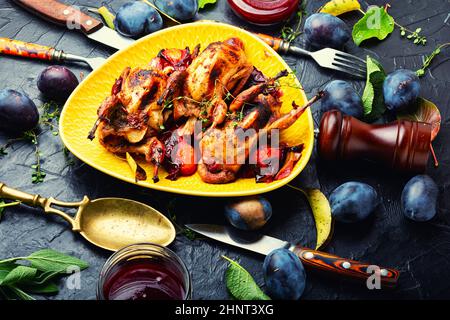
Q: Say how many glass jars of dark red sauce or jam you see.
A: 2